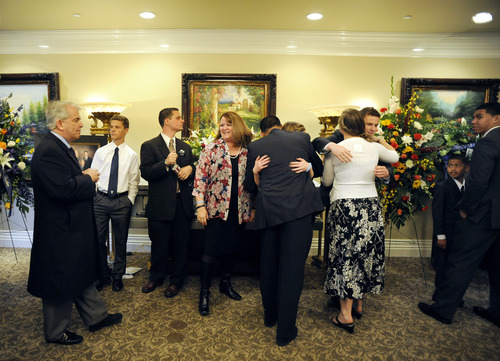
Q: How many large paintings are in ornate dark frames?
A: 3